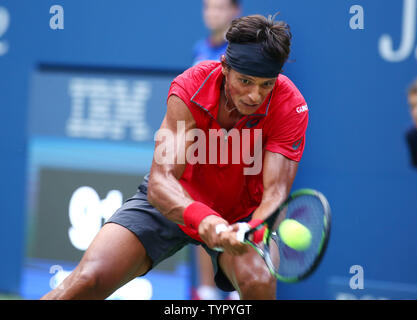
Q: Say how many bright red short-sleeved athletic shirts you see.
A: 1